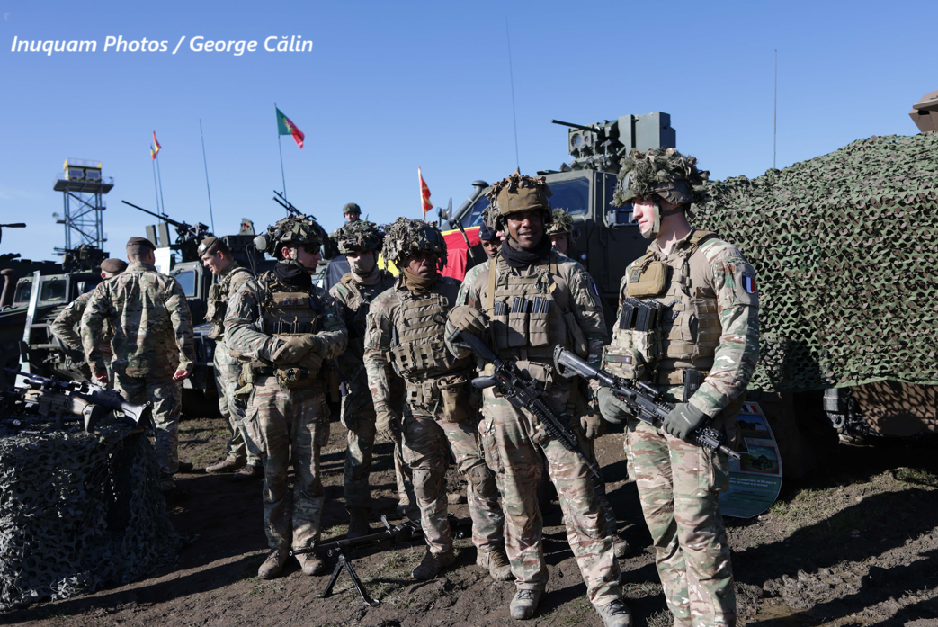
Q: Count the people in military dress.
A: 11